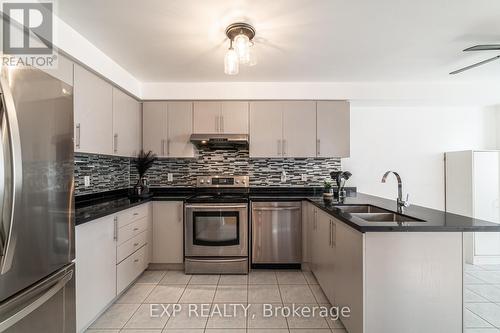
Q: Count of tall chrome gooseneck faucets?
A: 1